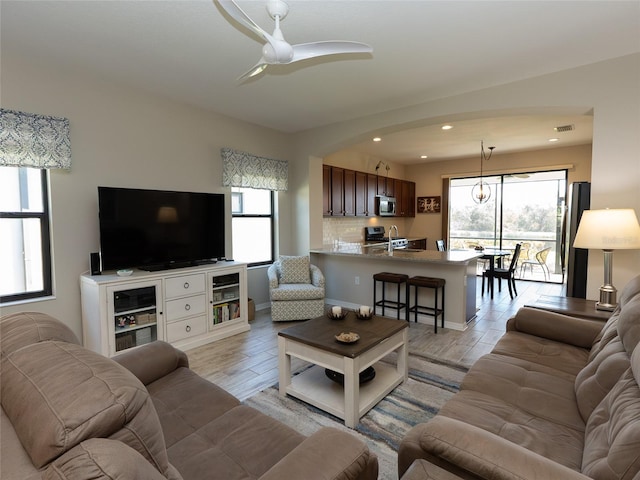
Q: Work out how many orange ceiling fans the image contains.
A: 0